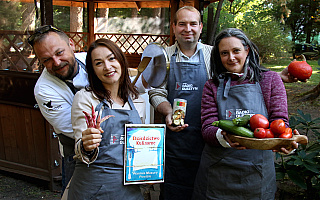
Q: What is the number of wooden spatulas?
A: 1